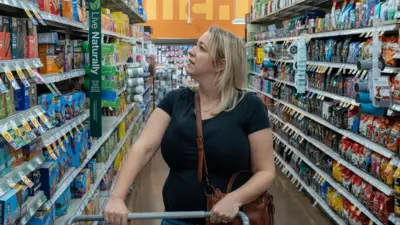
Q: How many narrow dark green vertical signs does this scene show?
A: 1